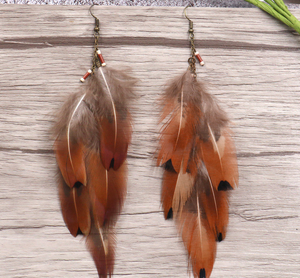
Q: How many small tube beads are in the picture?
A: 3